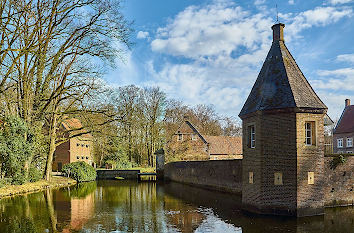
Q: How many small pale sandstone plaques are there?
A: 3